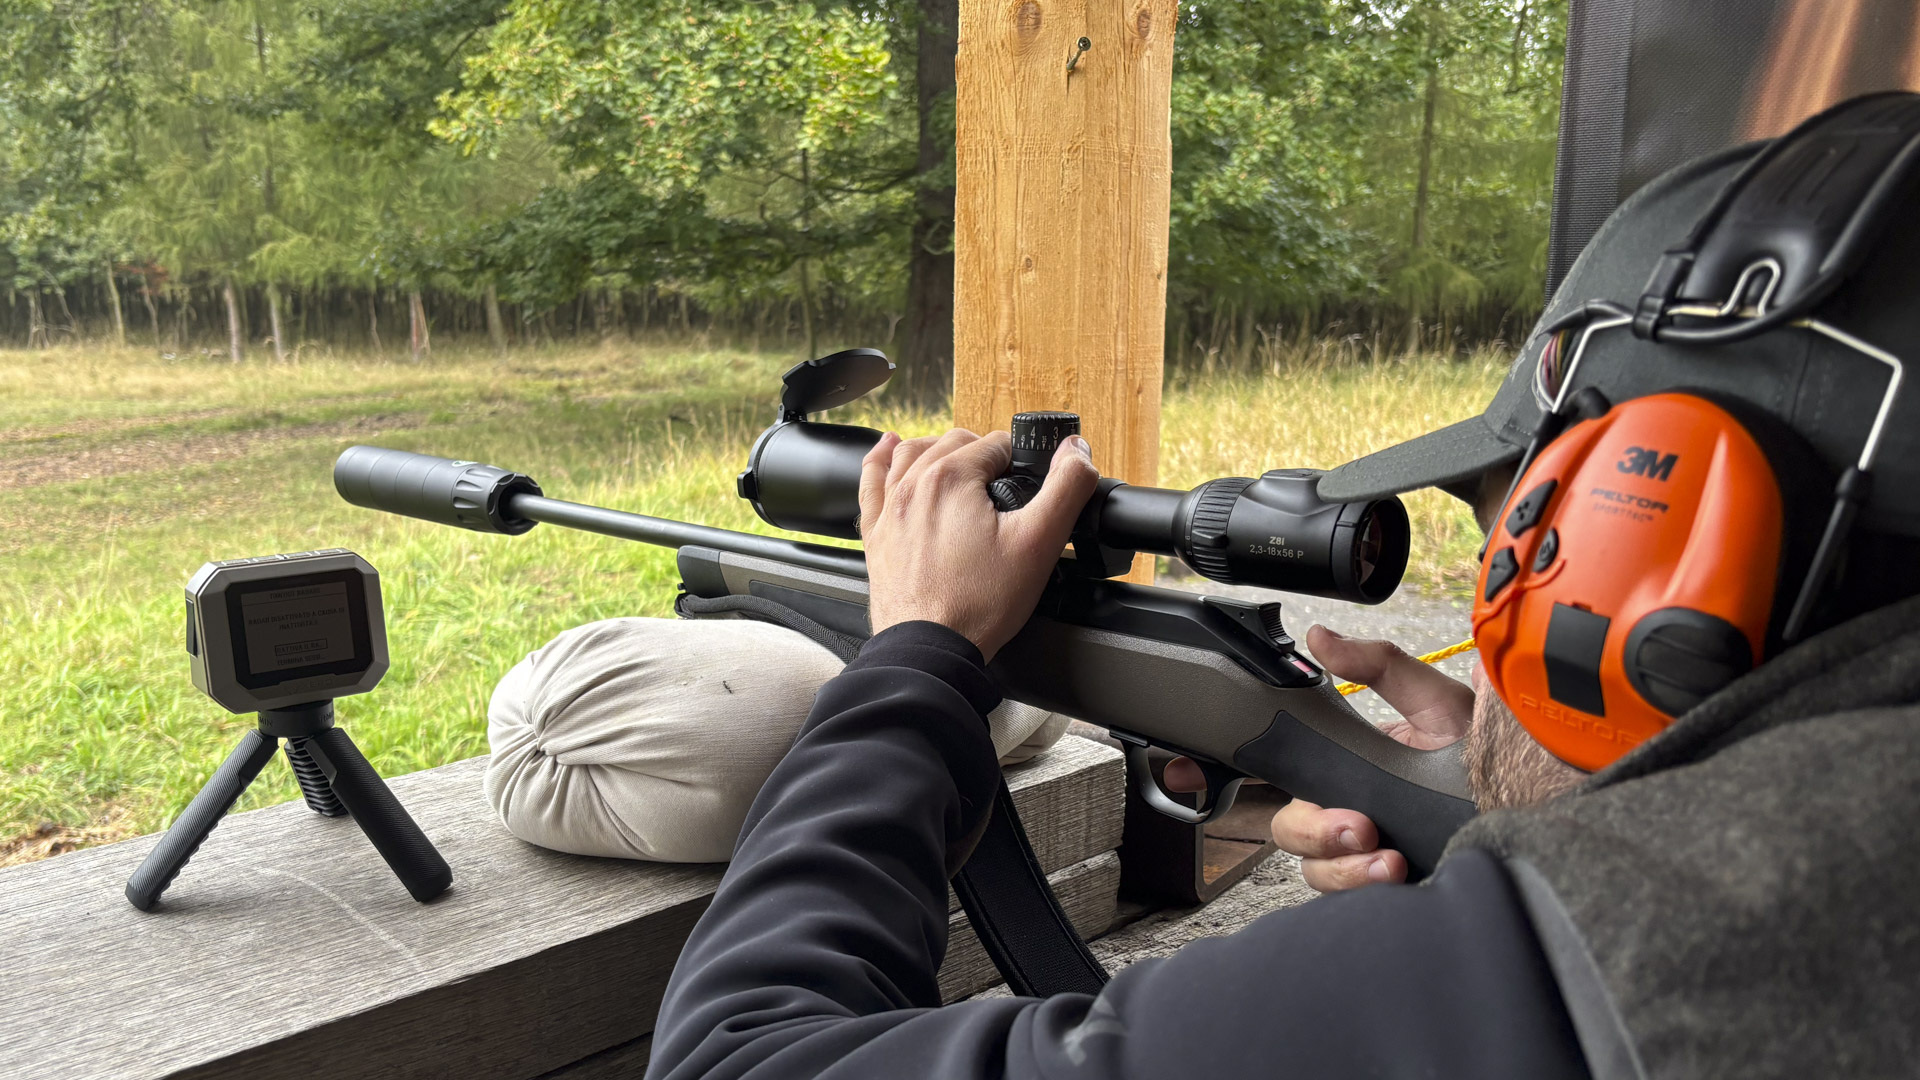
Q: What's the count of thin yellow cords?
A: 1